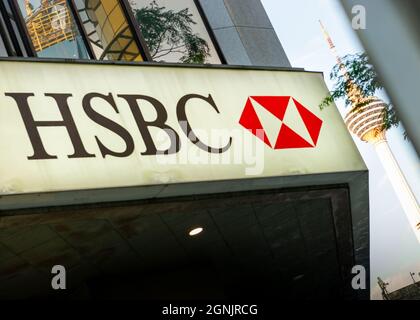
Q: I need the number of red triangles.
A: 4